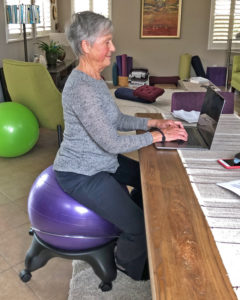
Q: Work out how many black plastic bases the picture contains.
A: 1